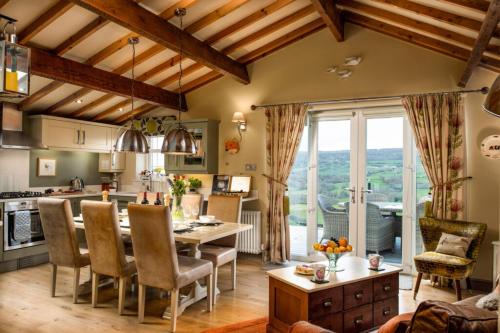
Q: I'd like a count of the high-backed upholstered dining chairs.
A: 6